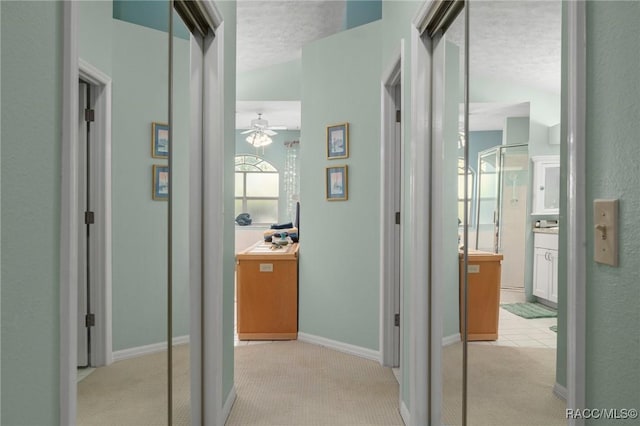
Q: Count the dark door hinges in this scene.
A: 6